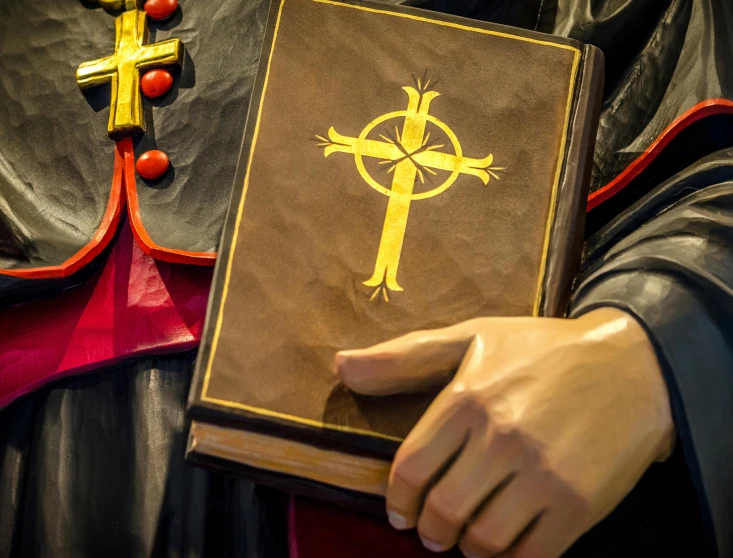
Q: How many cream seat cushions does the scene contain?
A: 0